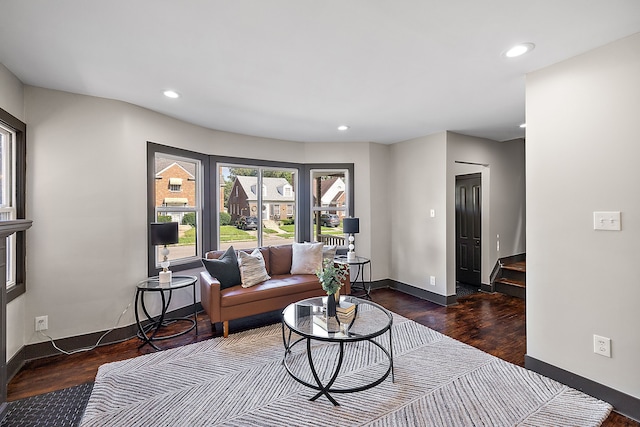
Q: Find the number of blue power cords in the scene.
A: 0